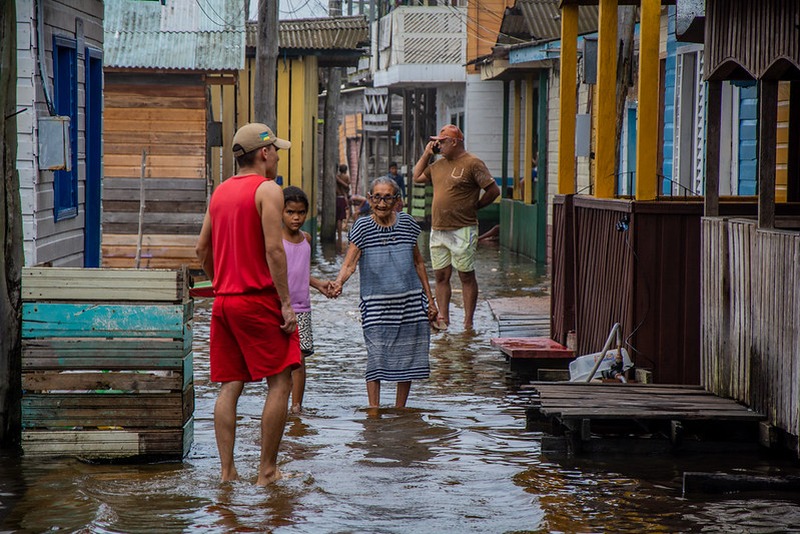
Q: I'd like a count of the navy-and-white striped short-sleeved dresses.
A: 1